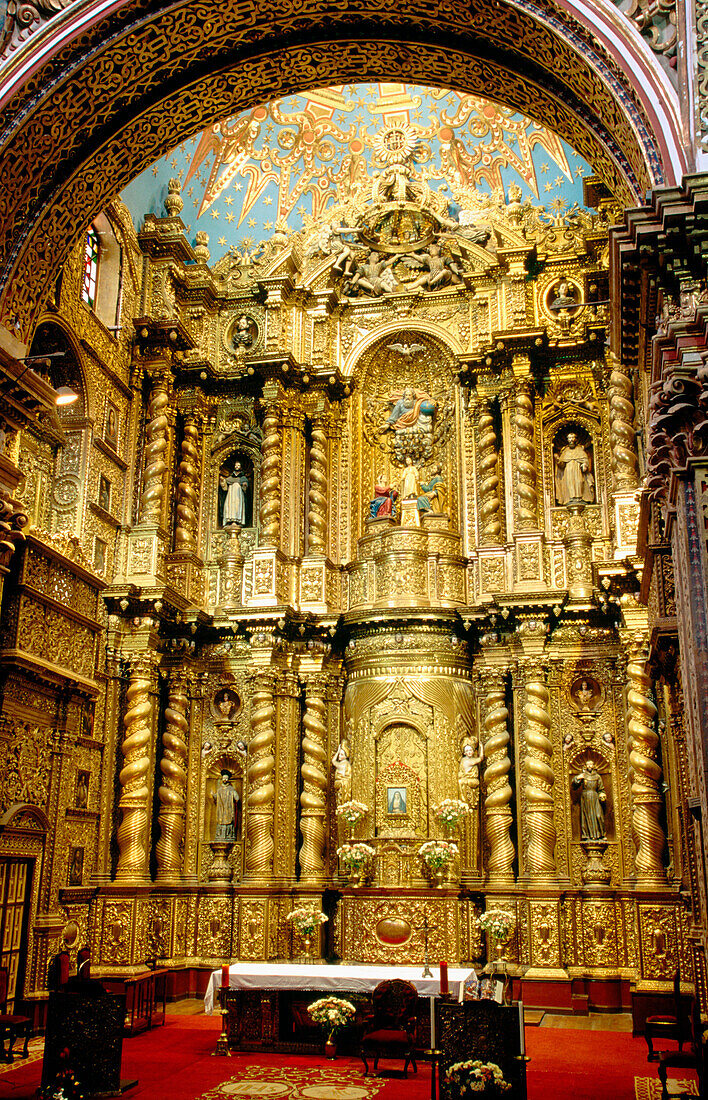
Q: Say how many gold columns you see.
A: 14